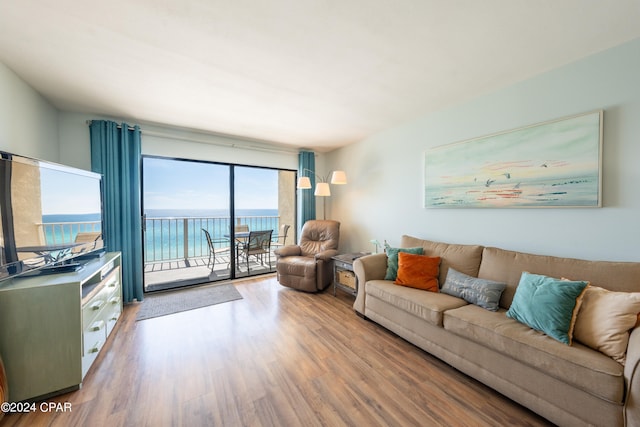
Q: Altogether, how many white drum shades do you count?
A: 3